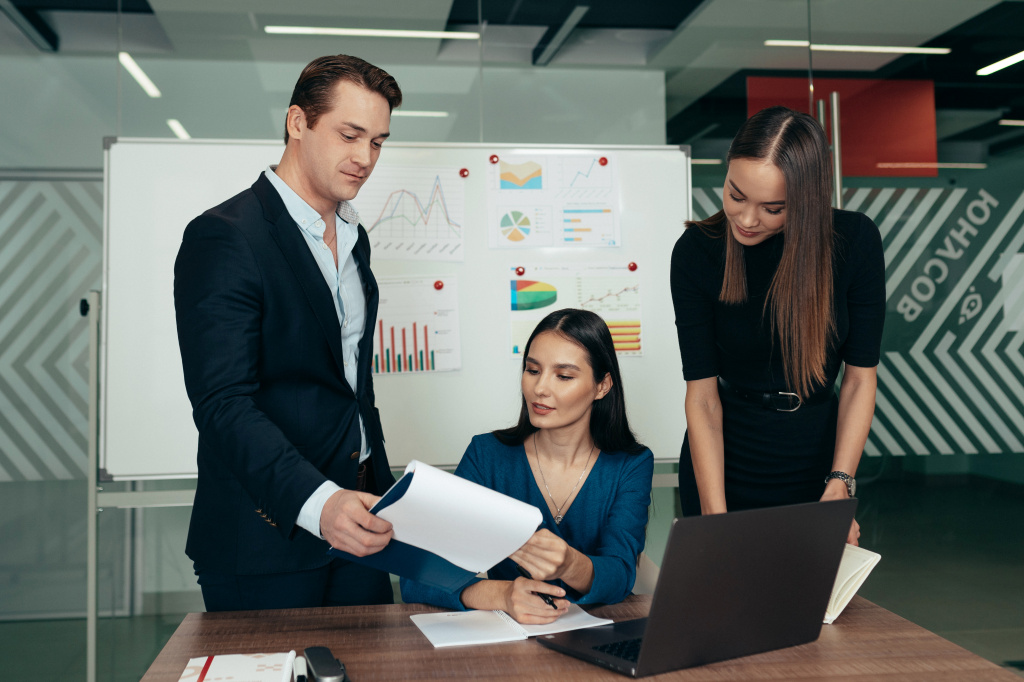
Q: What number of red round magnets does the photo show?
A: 6